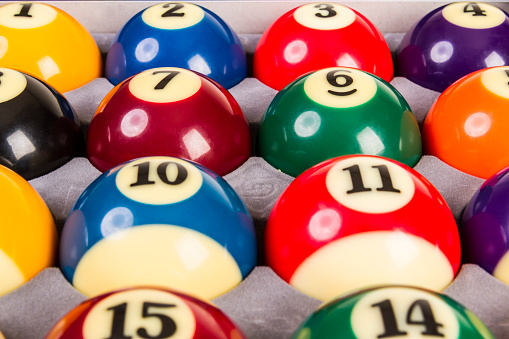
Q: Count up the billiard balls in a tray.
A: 14